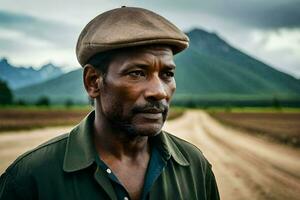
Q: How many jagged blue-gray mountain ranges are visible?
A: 1